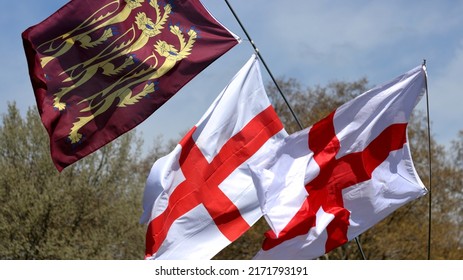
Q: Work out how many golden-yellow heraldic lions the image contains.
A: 3